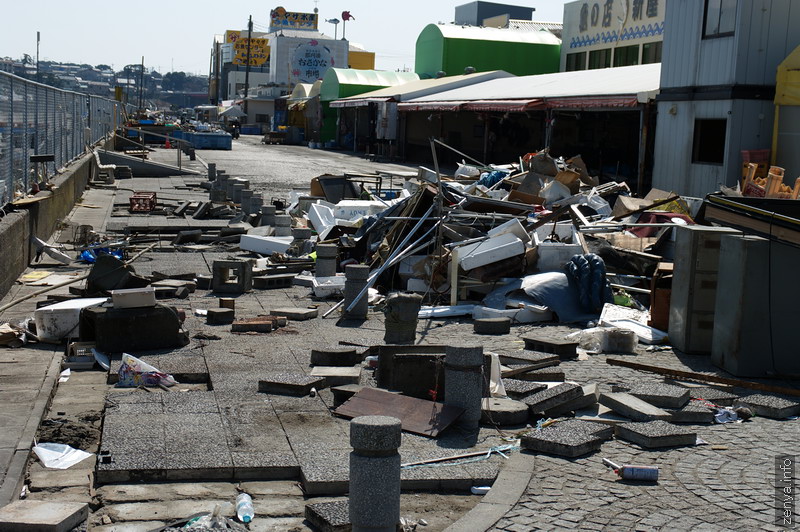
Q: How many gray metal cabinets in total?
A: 2